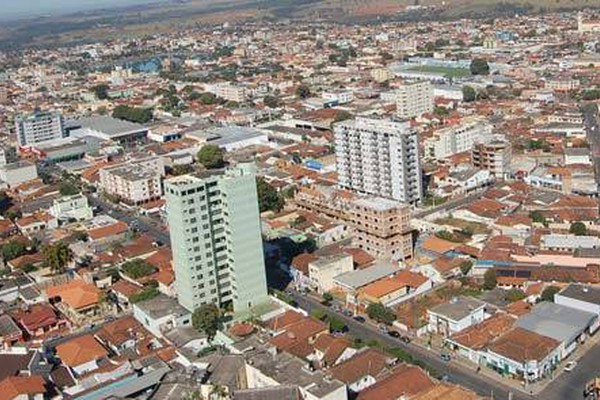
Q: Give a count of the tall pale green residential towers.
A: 1